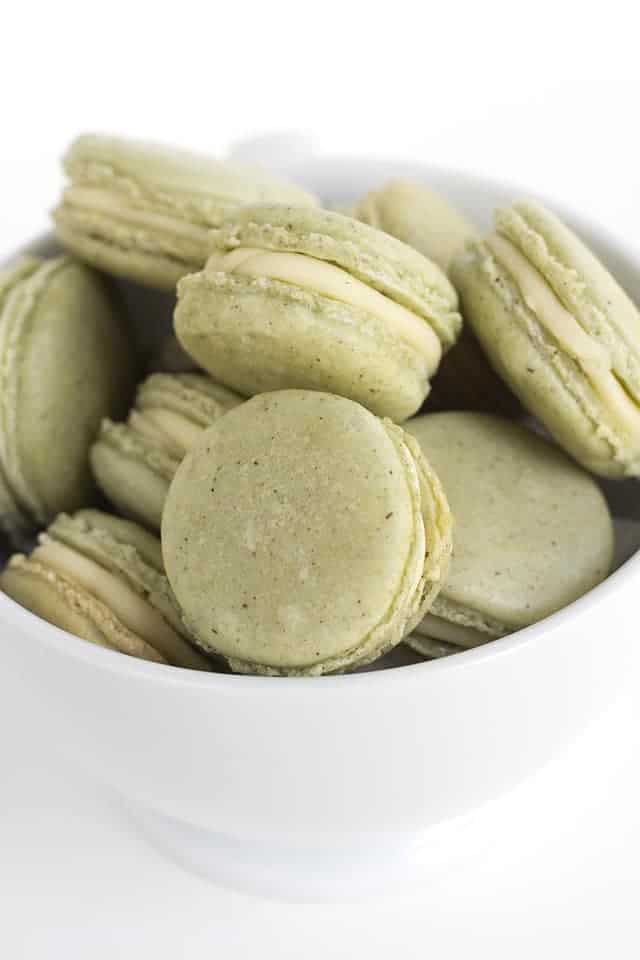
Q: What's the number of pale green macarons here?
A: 9